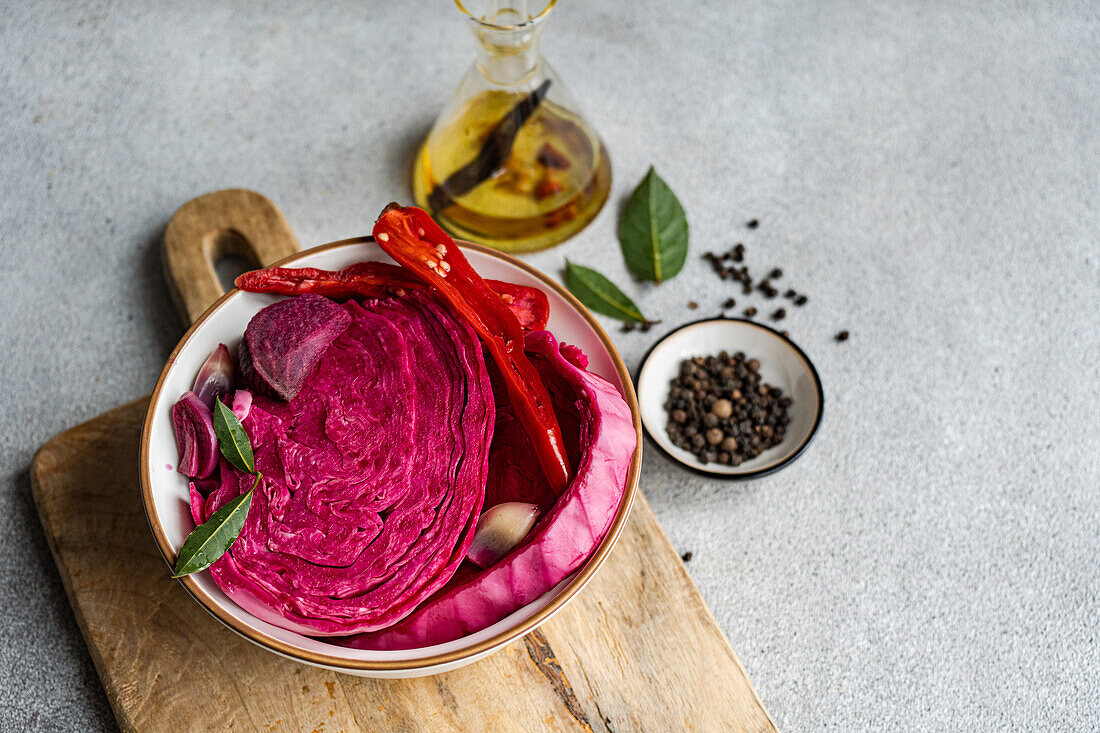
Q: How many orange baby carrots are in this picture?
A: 0